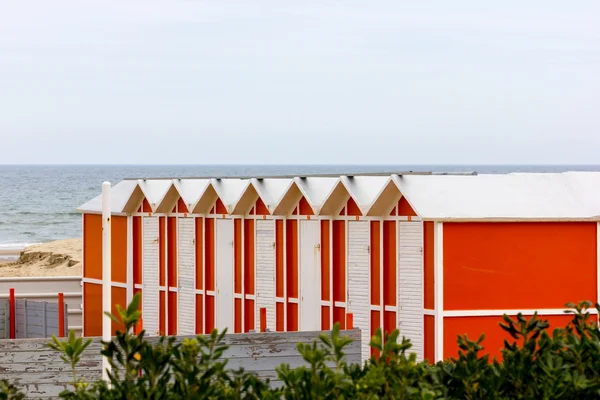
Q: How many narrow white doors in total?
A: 7